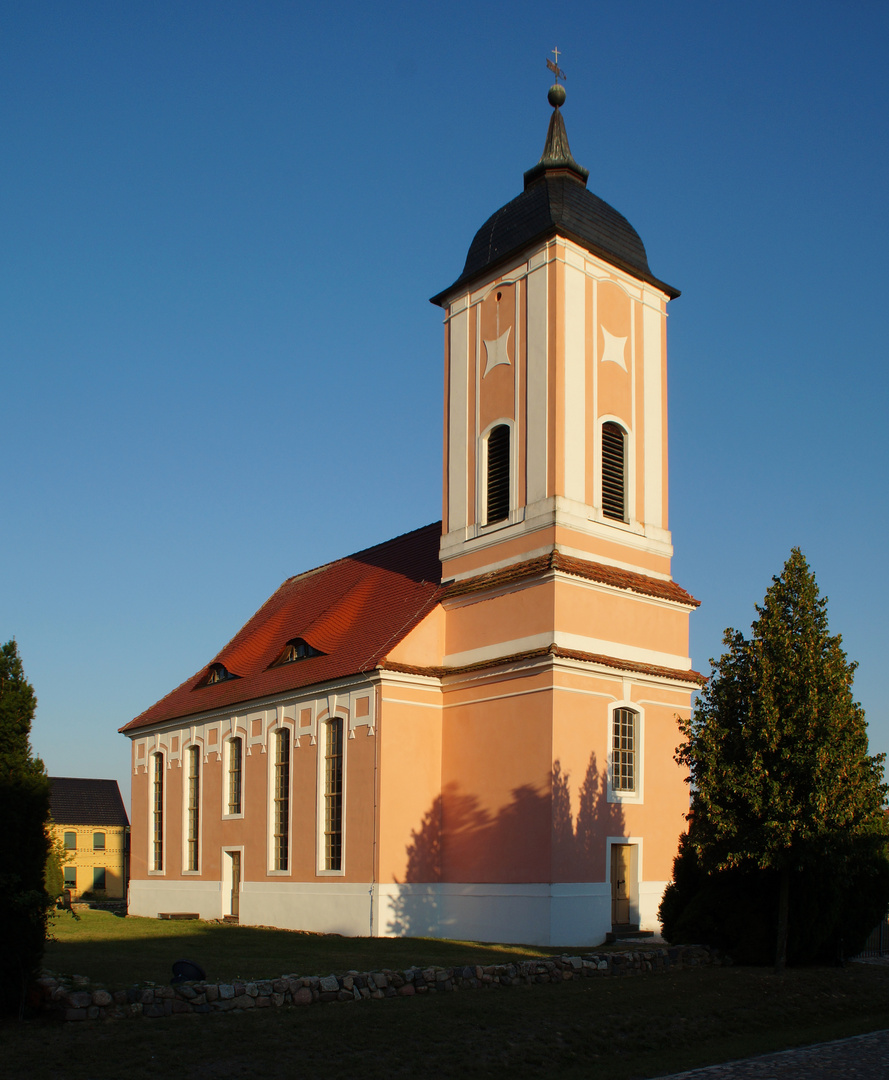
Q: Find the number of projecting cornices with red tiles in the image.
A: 2